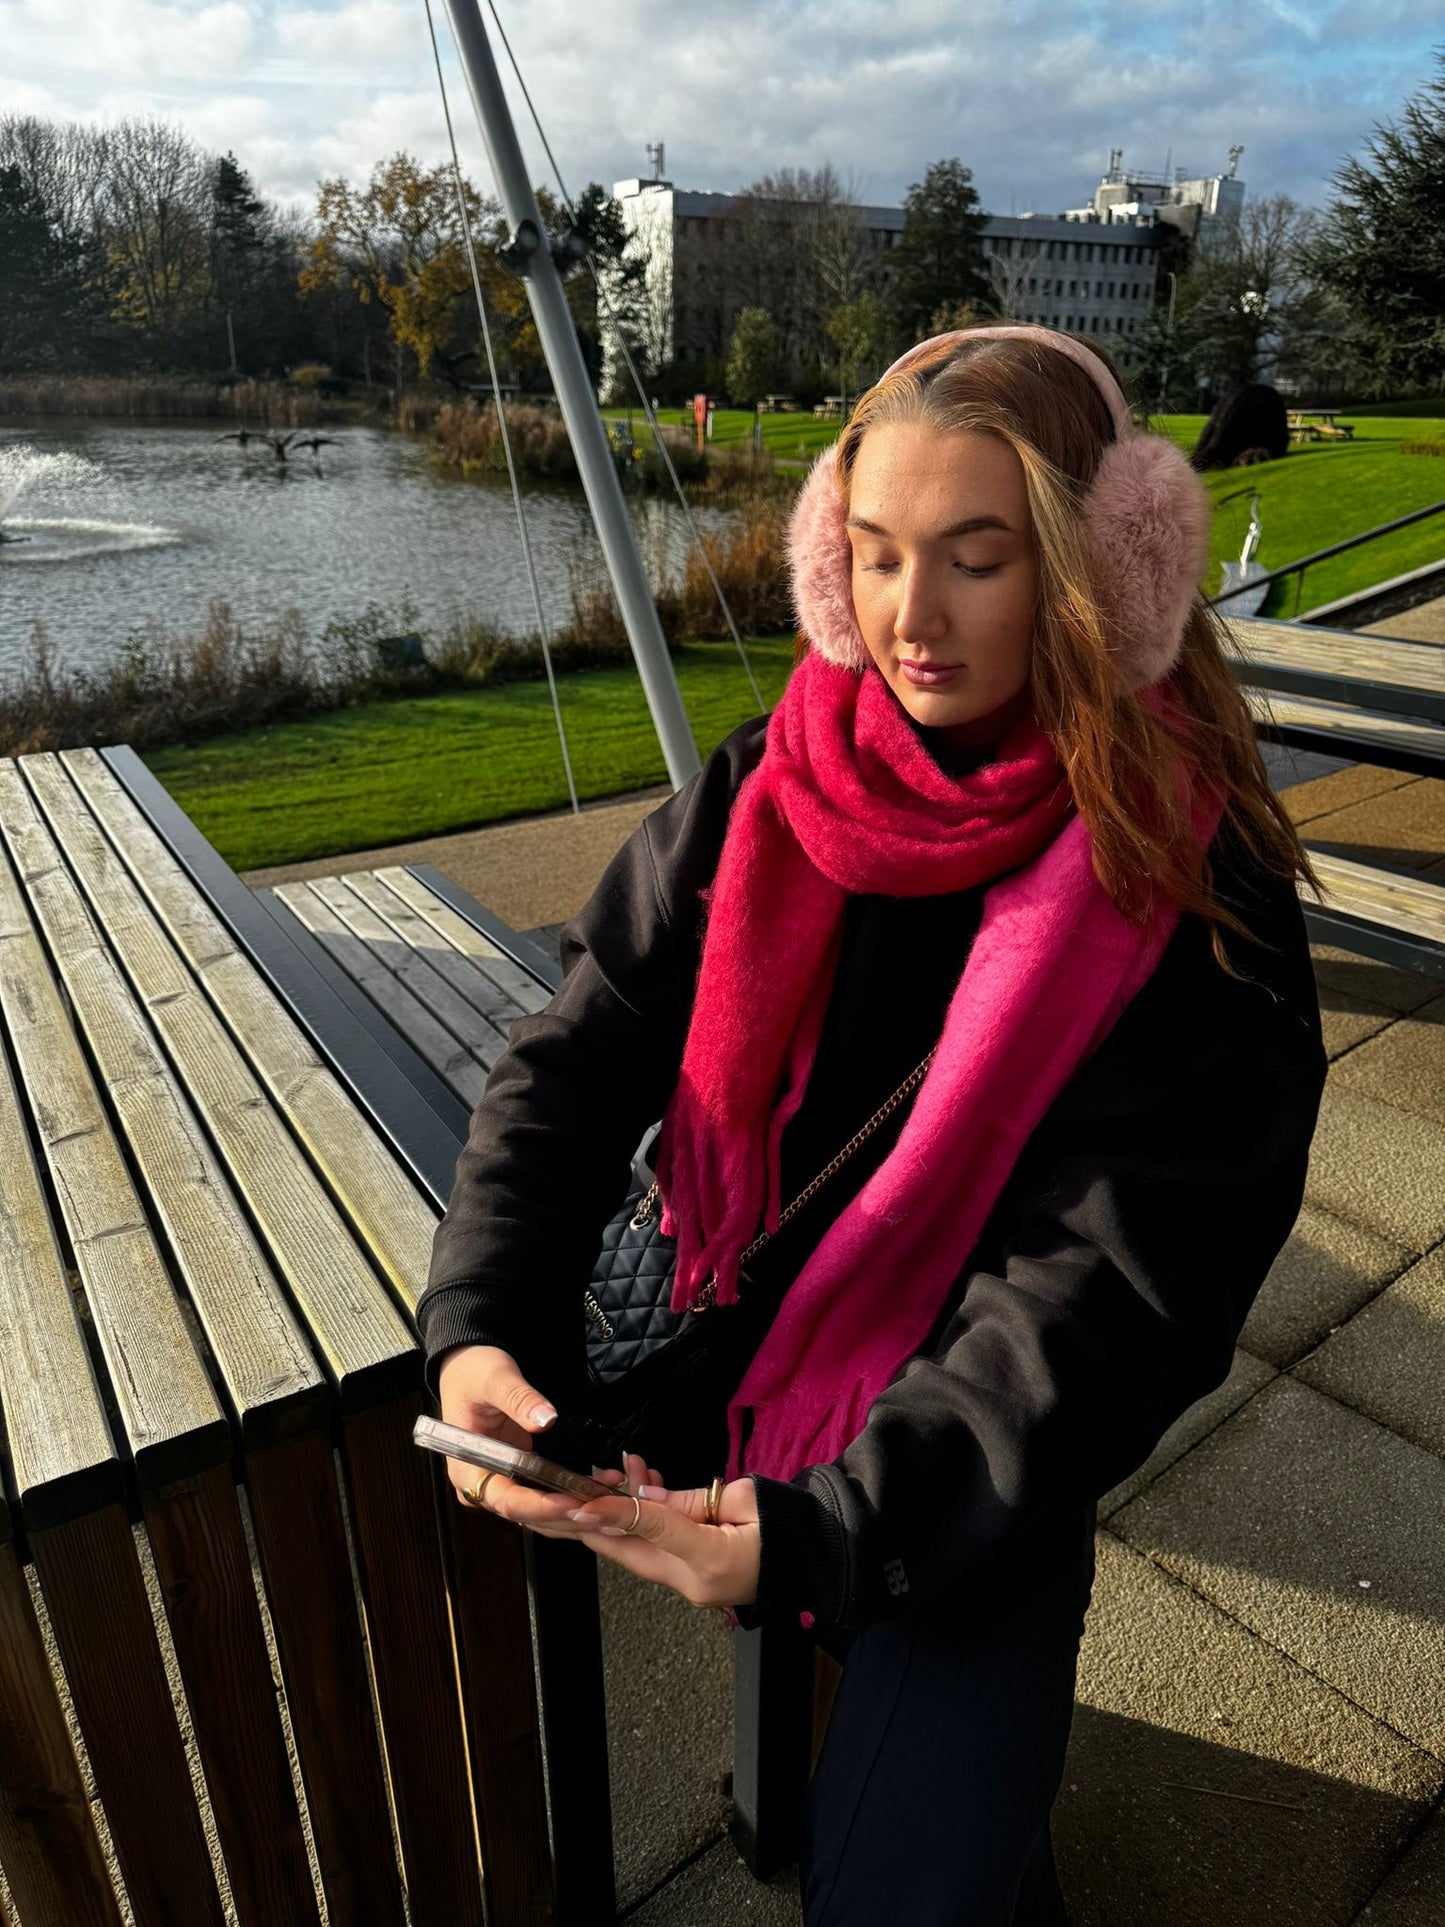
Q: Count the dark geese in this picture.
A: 3